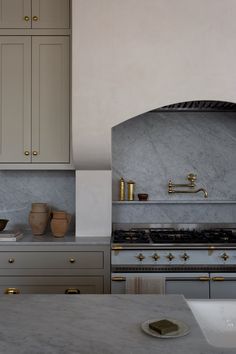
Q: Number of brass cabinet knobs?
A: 6